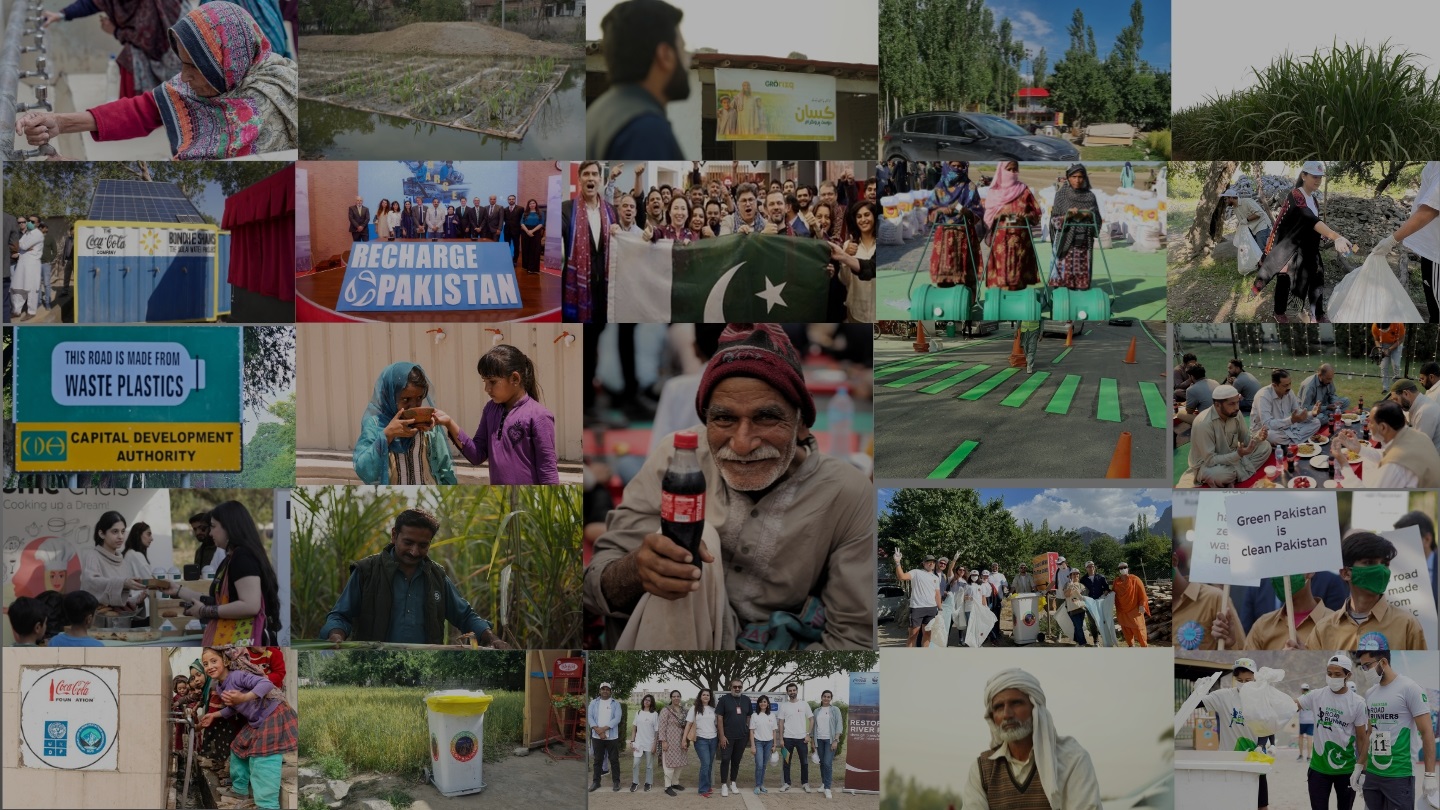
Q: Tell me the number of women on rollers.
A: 3